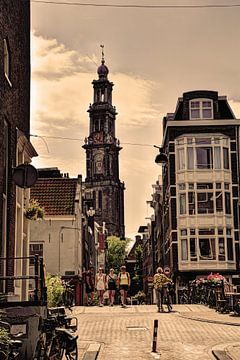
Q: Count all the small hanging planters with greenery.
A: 1